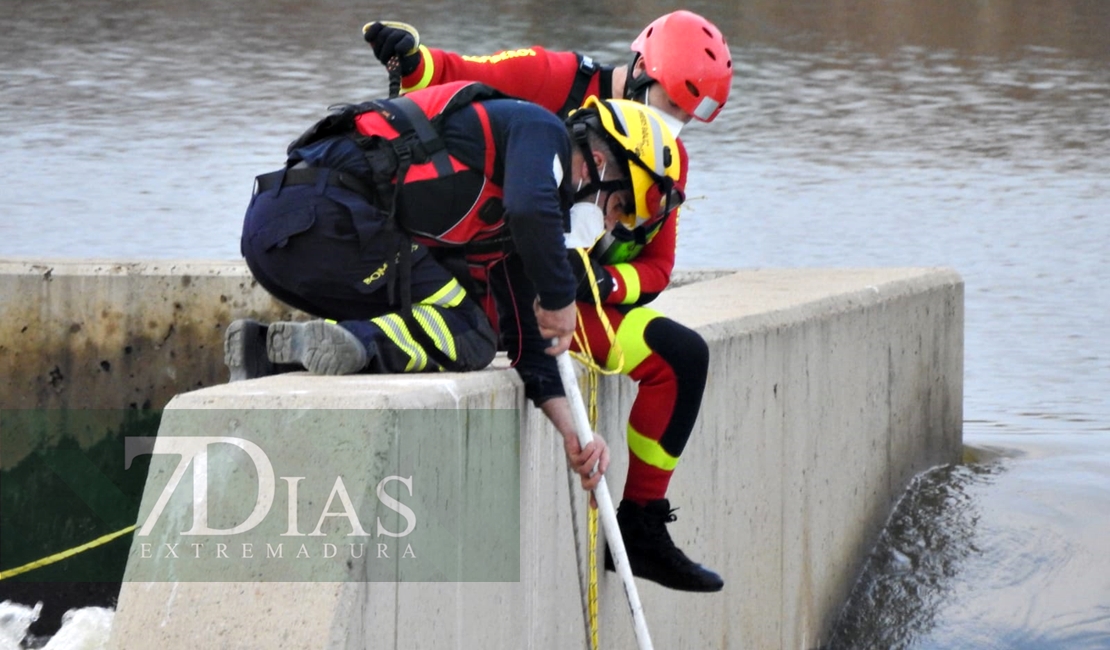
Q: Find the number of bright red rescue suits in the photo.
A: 1